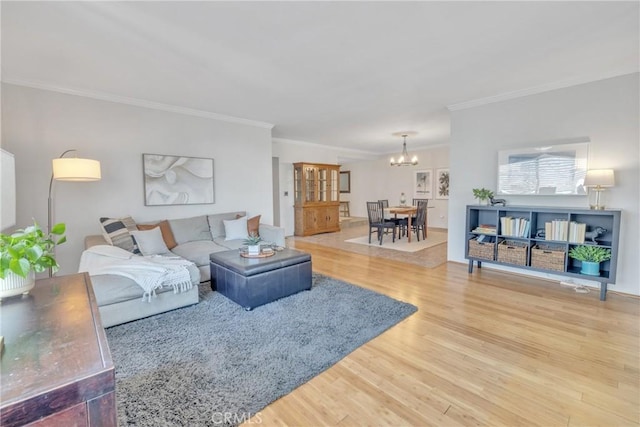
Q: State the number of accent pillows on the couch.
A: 5